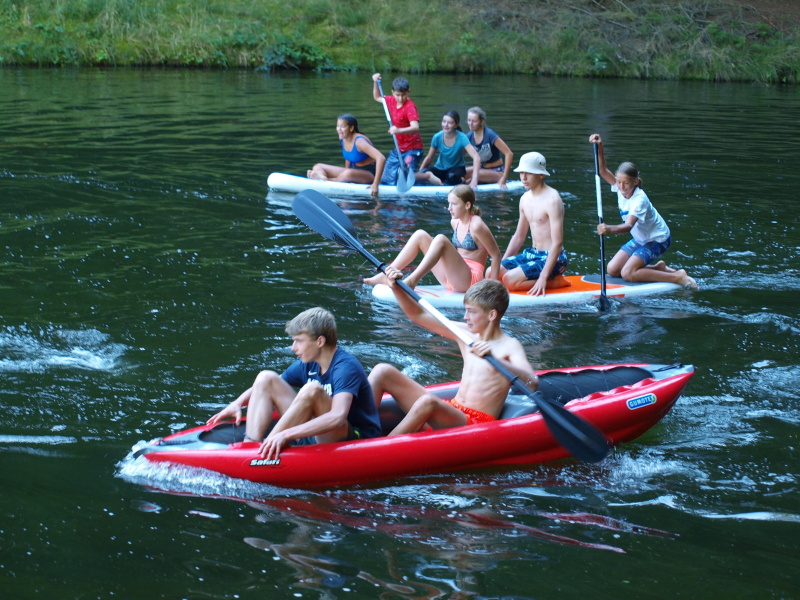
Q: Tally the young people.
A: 9